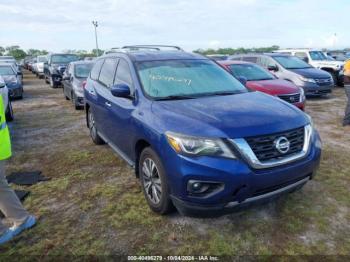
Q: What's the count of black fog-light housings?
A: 1